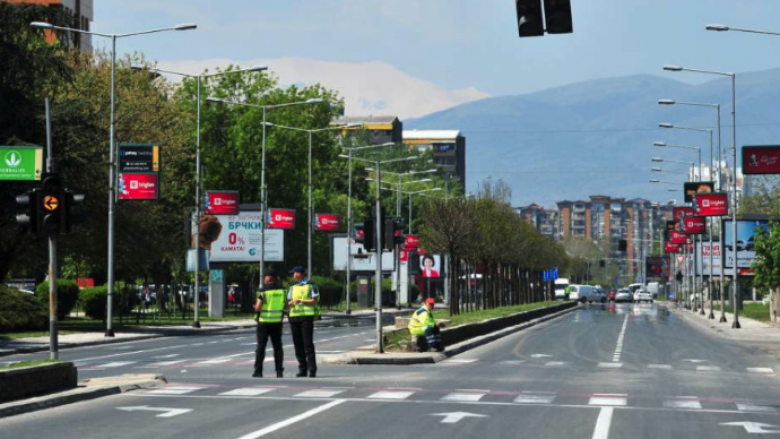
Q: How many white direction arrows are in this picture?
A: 5